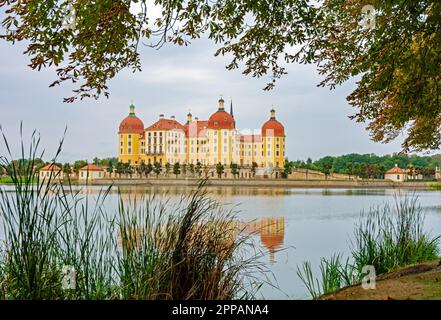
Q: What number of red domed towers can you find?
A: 3